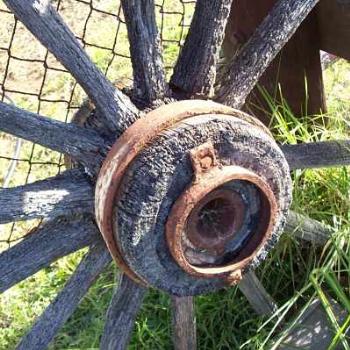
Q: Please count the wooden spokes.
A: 13